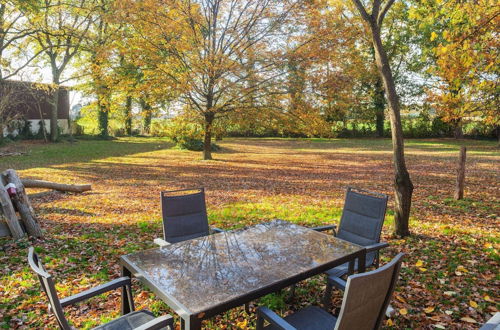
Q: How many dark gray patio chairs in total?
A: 4